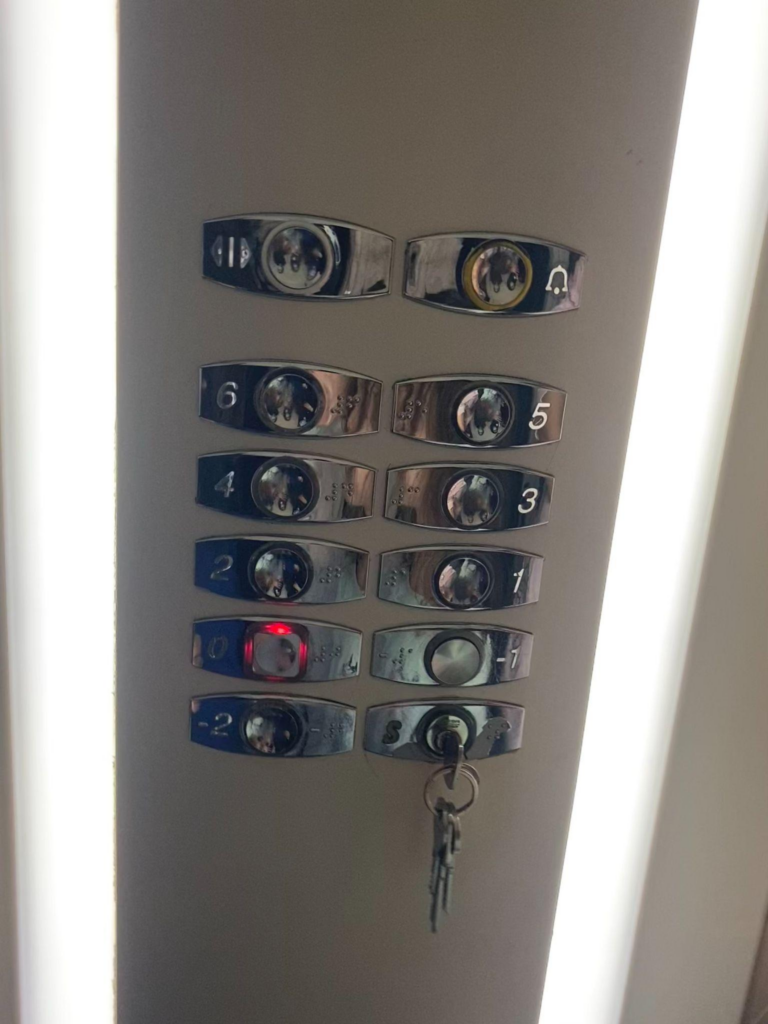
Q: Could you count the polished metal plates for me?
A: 12